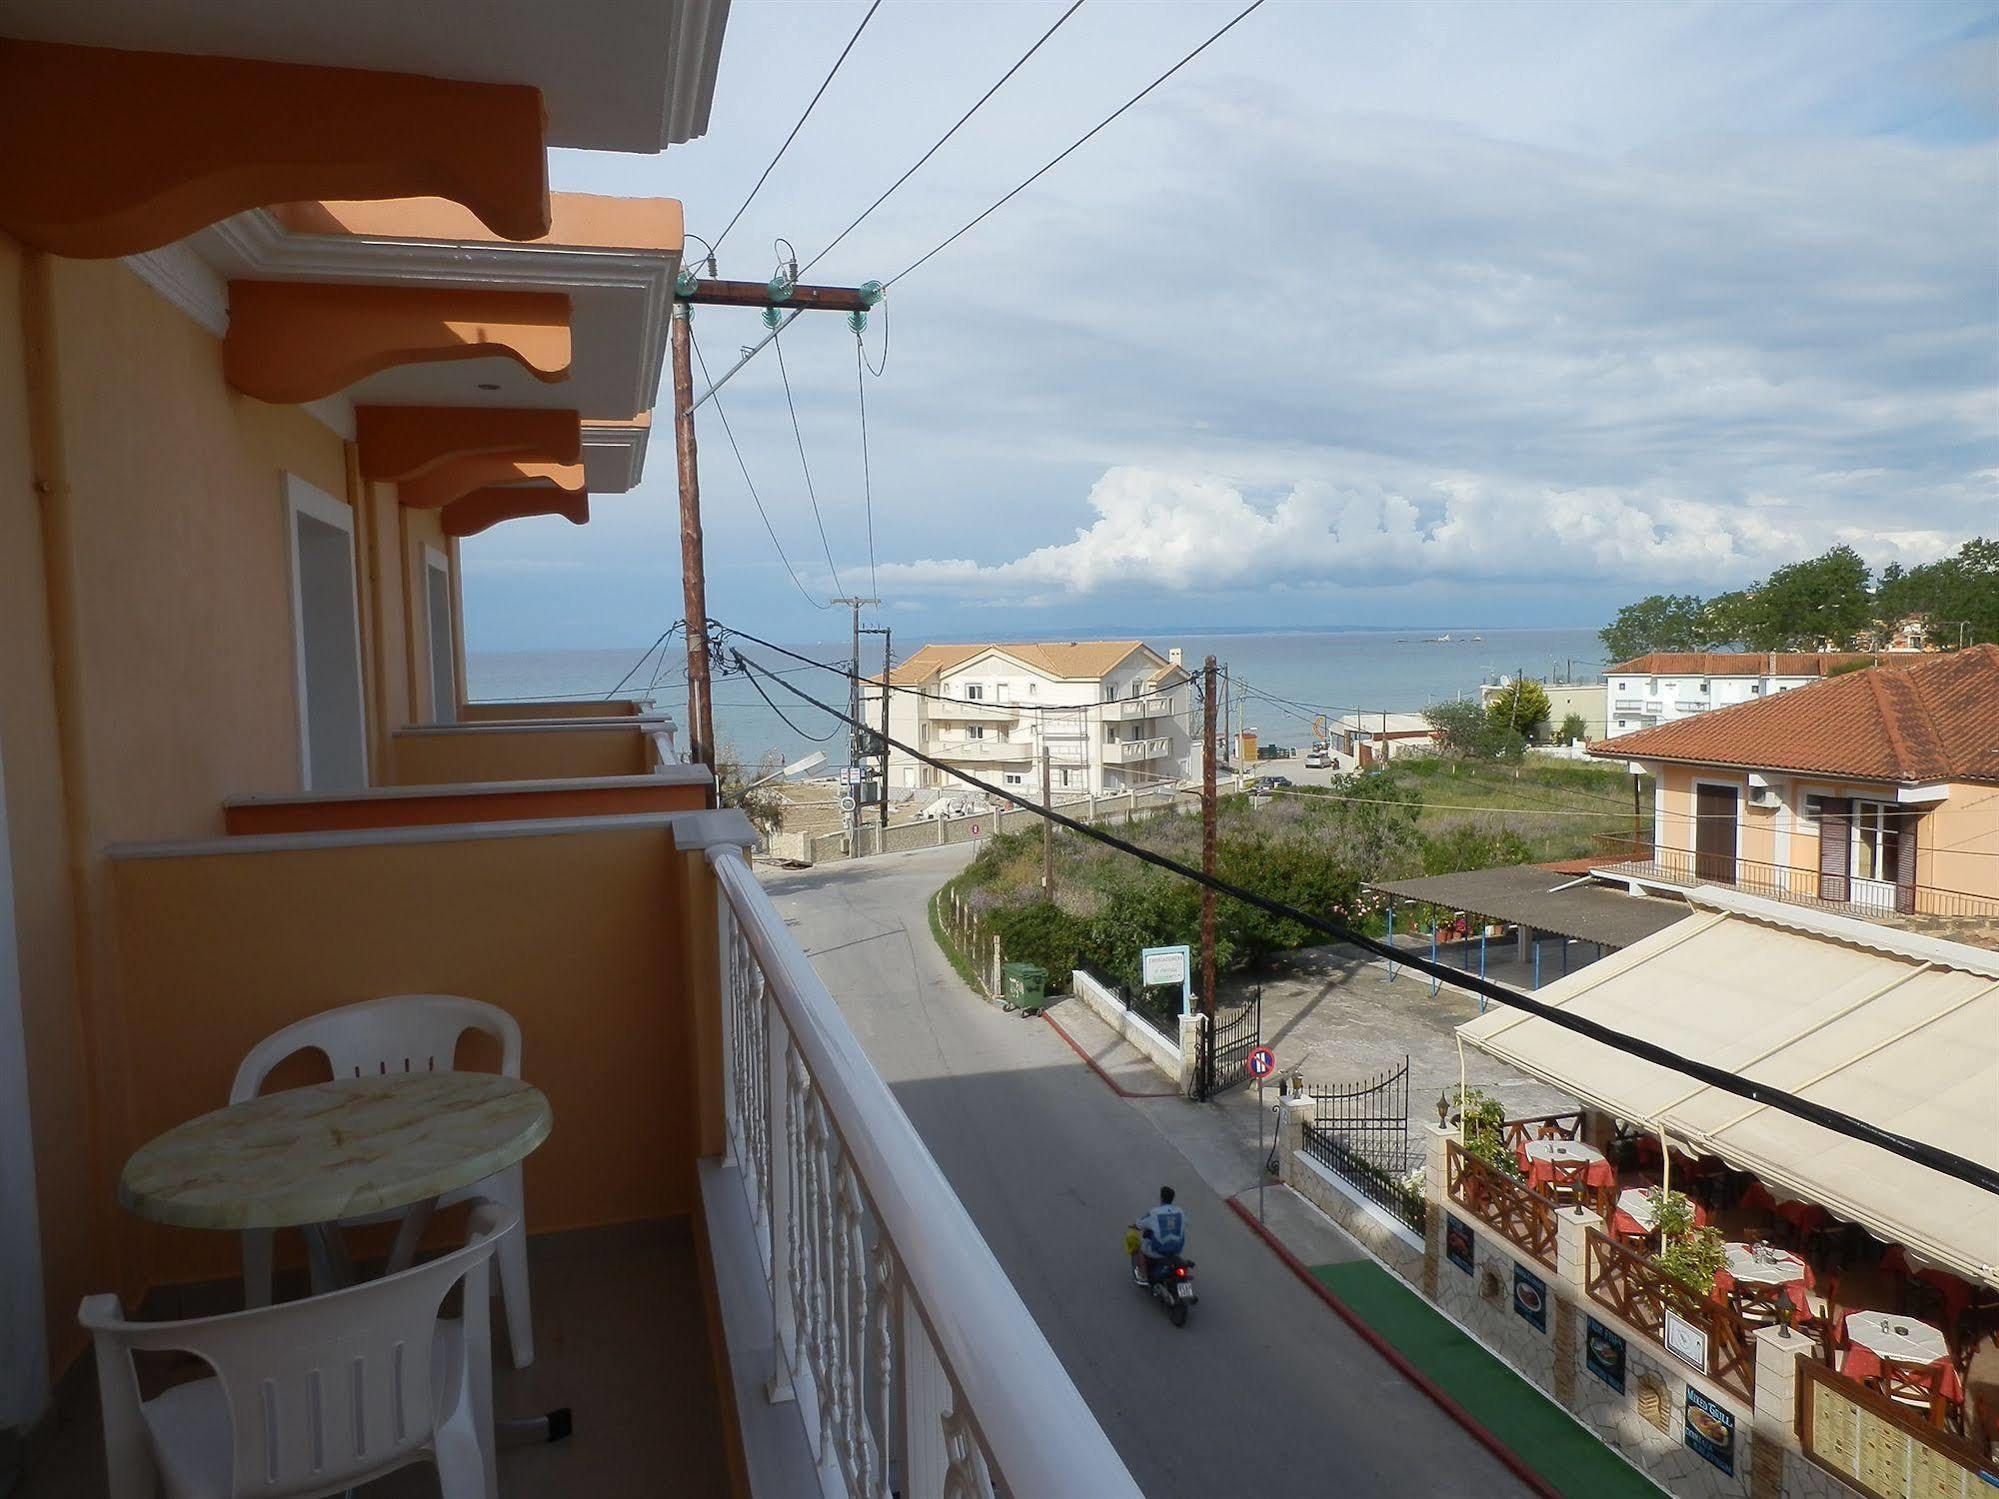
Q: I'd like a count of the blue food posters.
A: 4